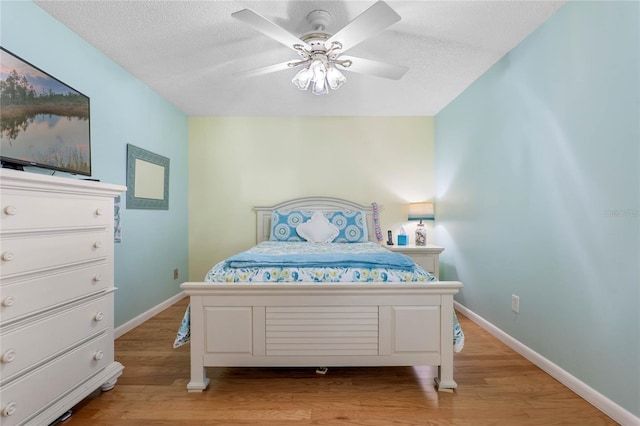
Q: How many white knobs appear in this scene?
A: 10